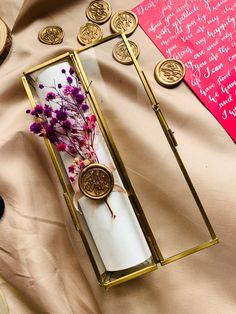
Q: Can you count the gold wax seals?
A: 7